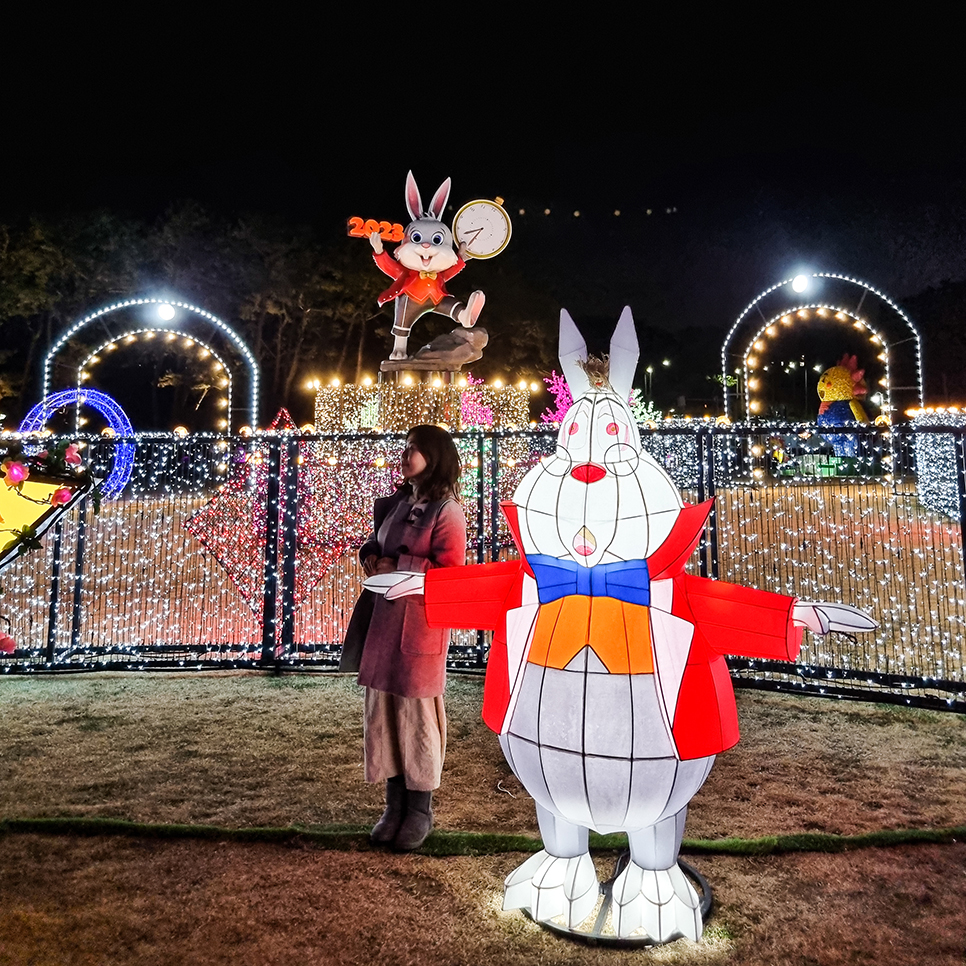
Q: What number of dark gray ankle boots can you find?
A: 2